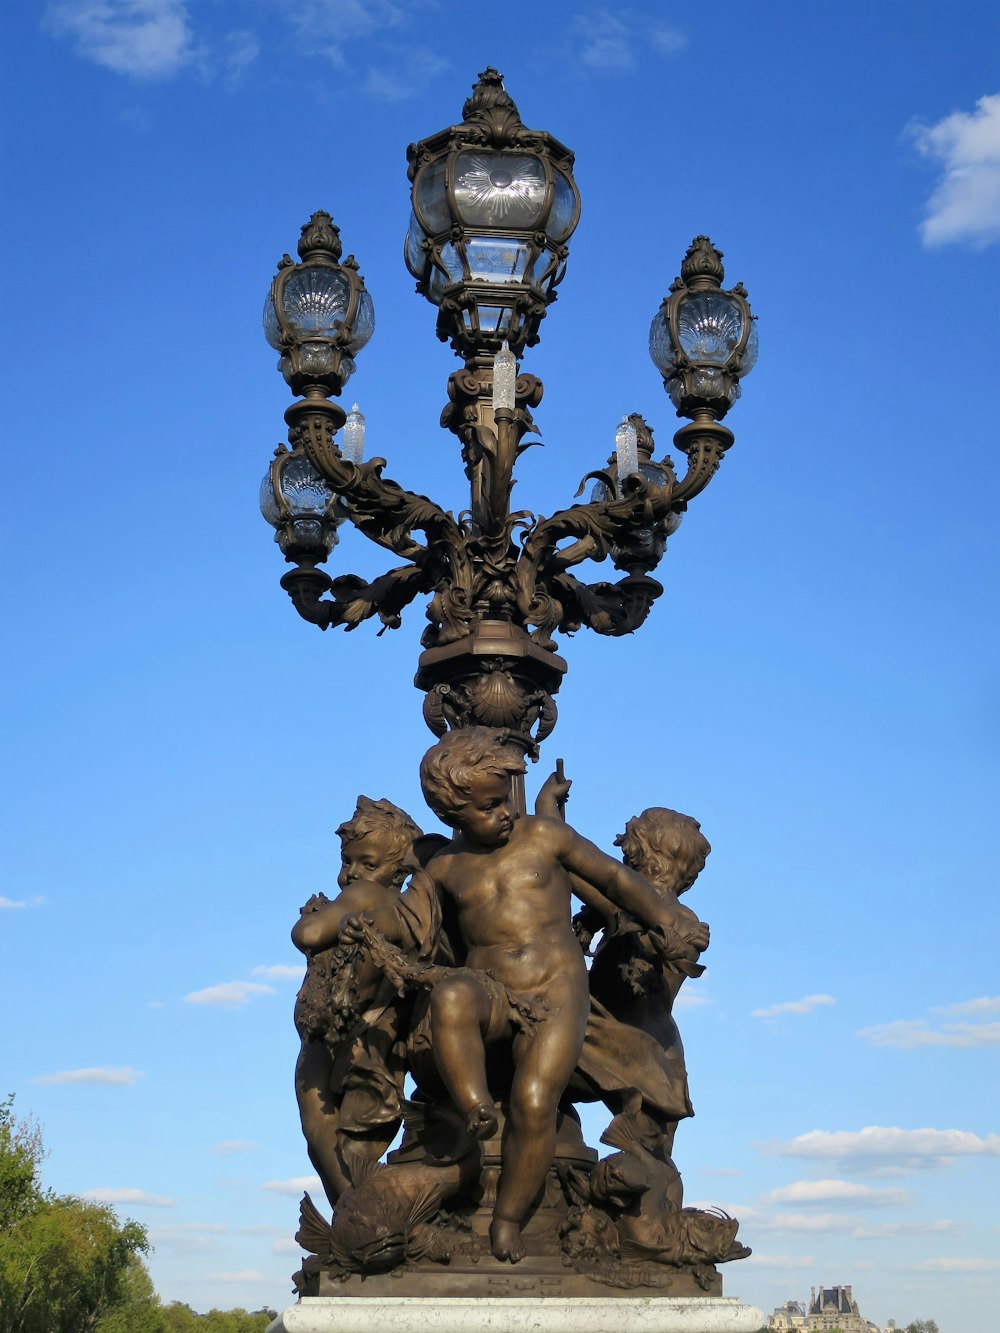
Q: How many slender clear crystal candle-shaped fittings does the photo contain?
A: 3